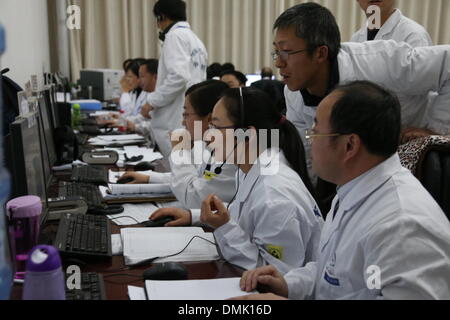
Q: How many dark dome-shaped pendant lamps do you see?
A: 0